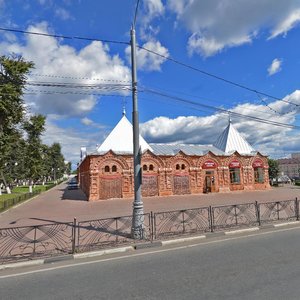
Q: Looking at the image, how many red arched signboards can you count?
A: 3